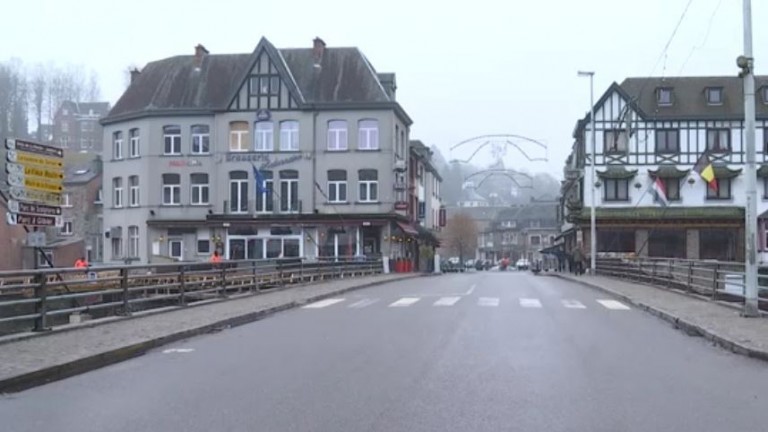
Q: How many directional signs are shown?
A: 7